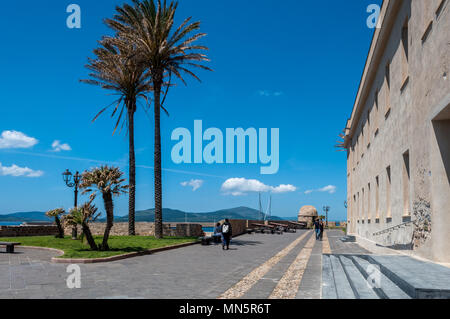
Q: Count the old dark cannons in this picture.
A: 3